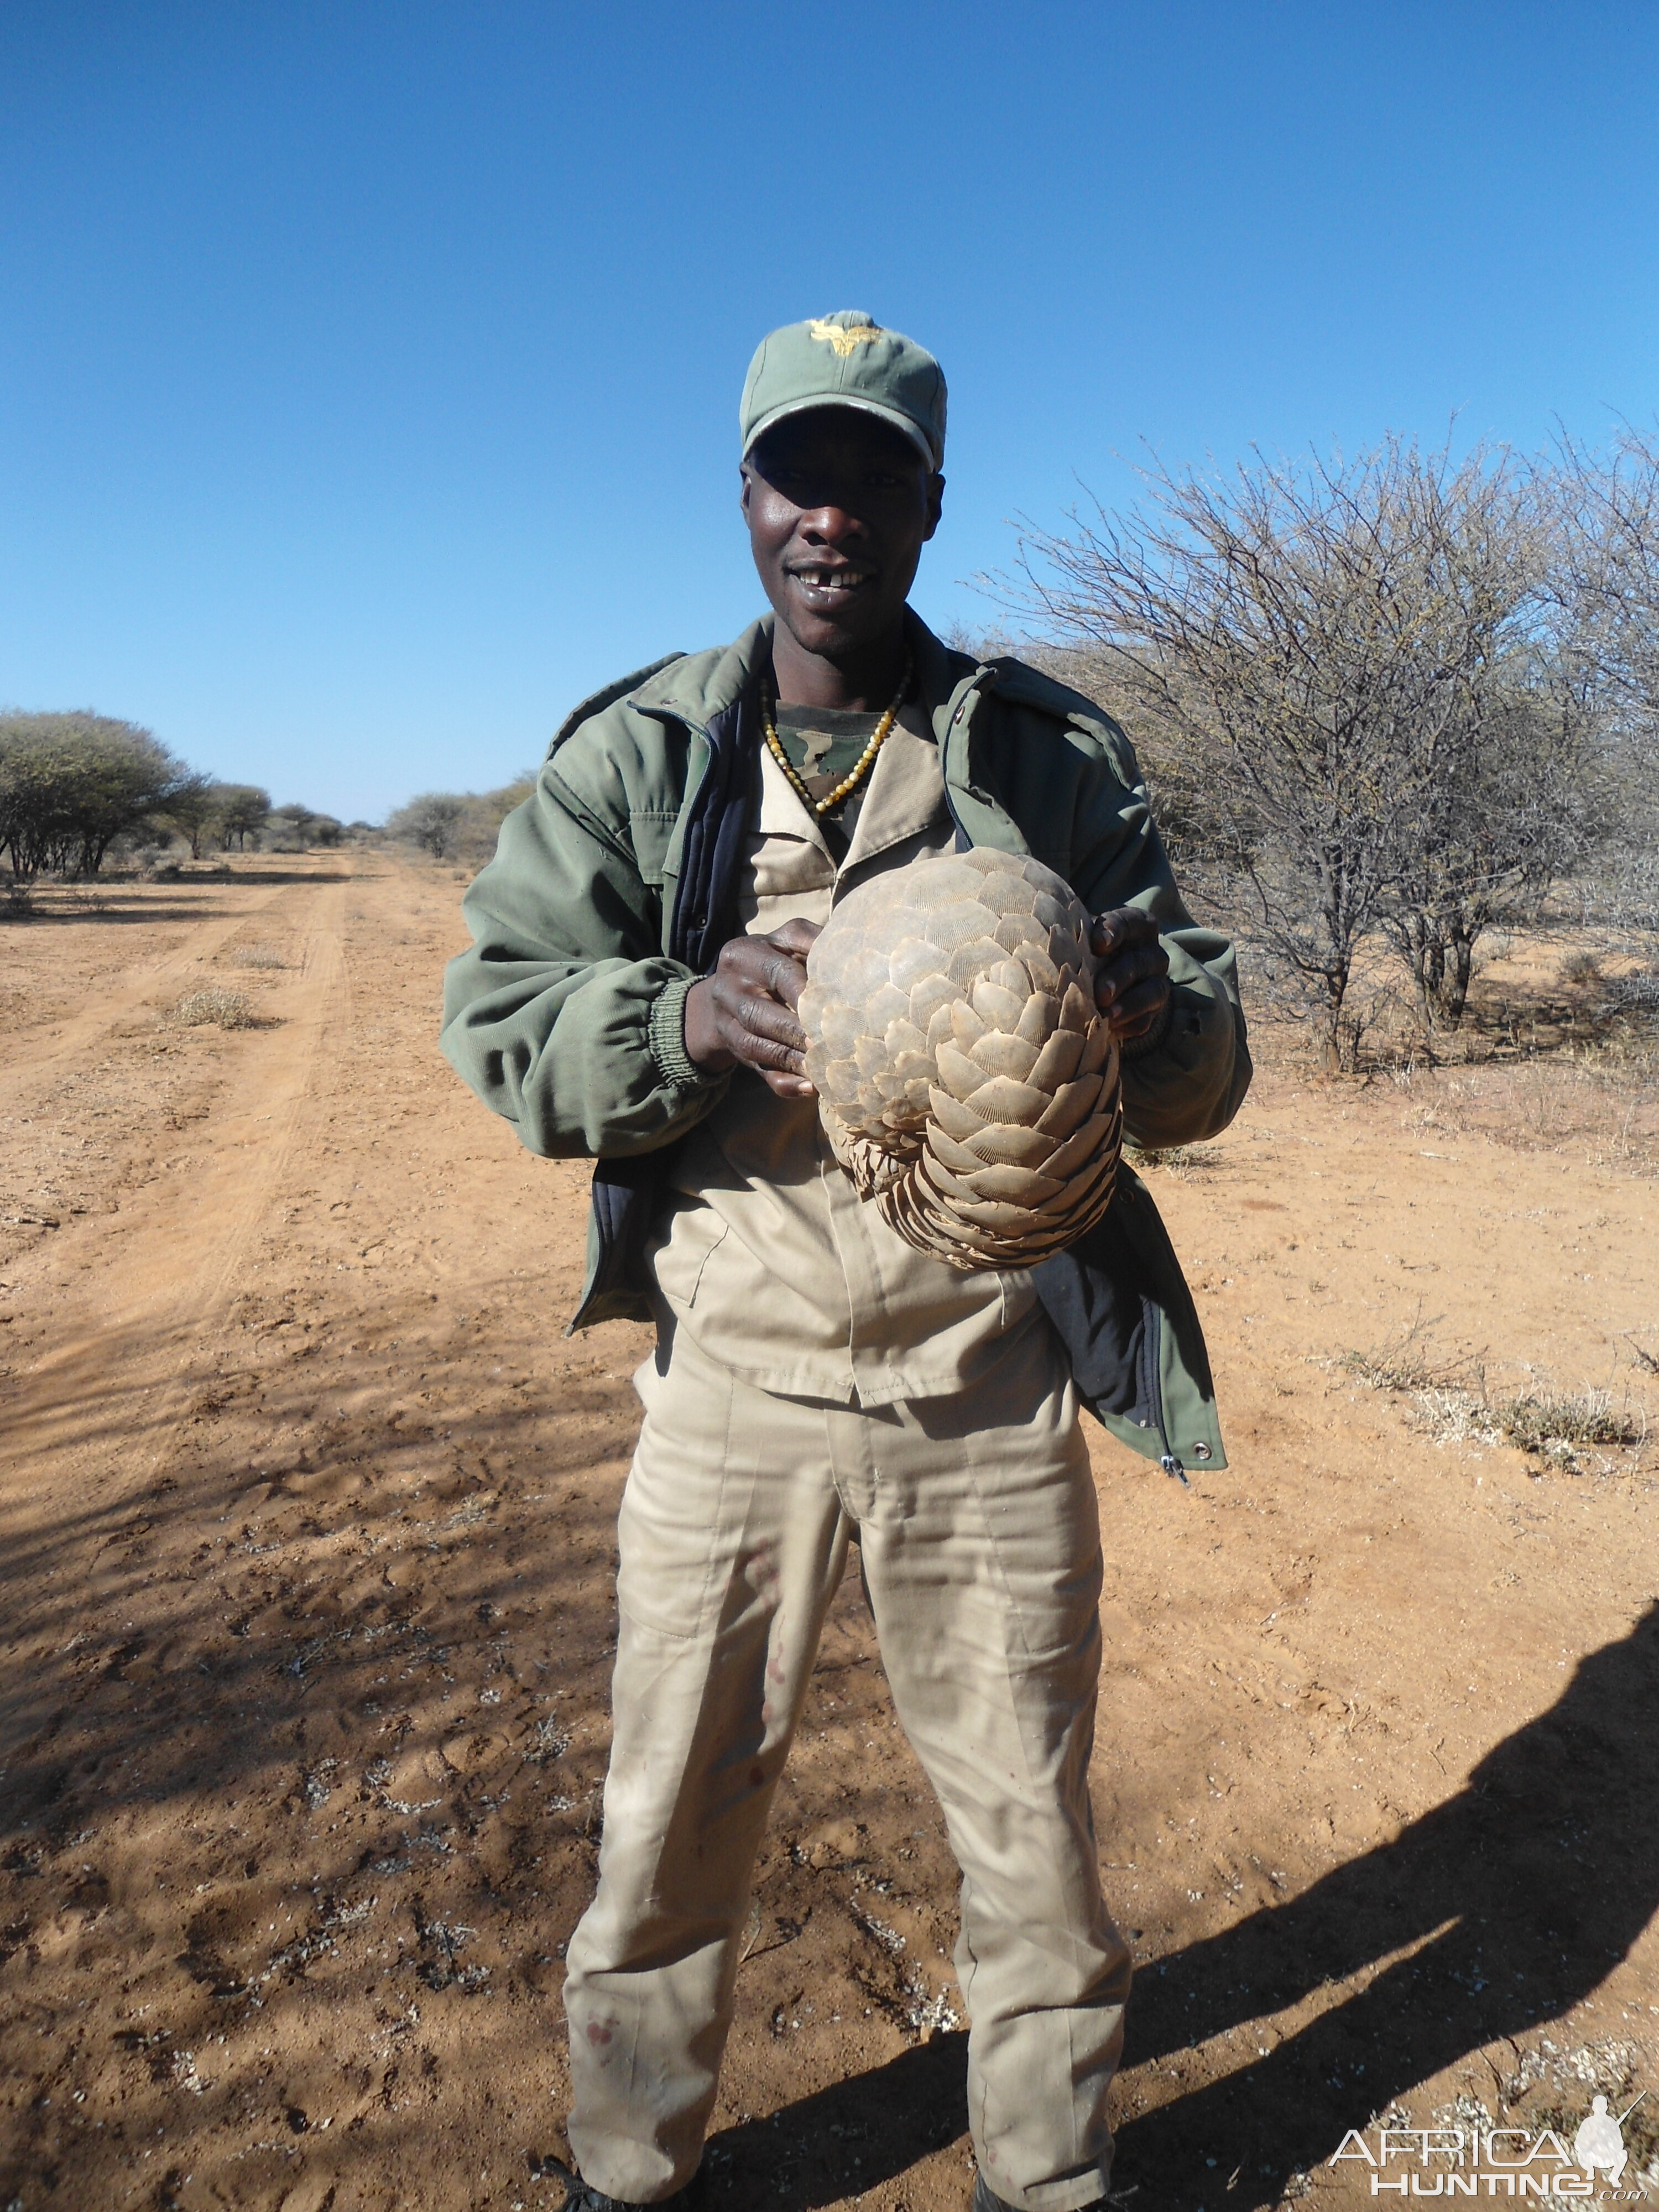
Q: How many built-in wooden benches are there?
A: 0